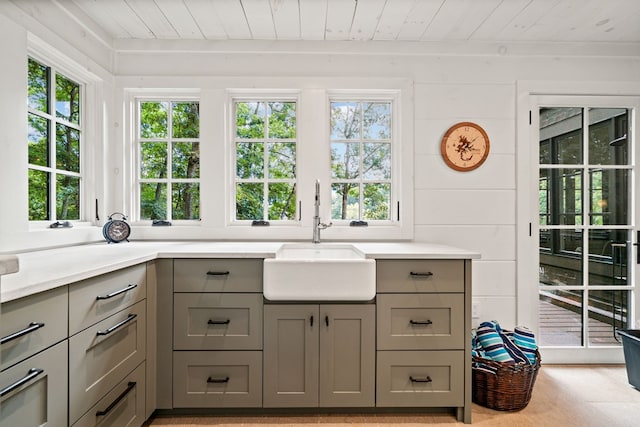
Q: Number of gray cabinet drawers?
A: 11